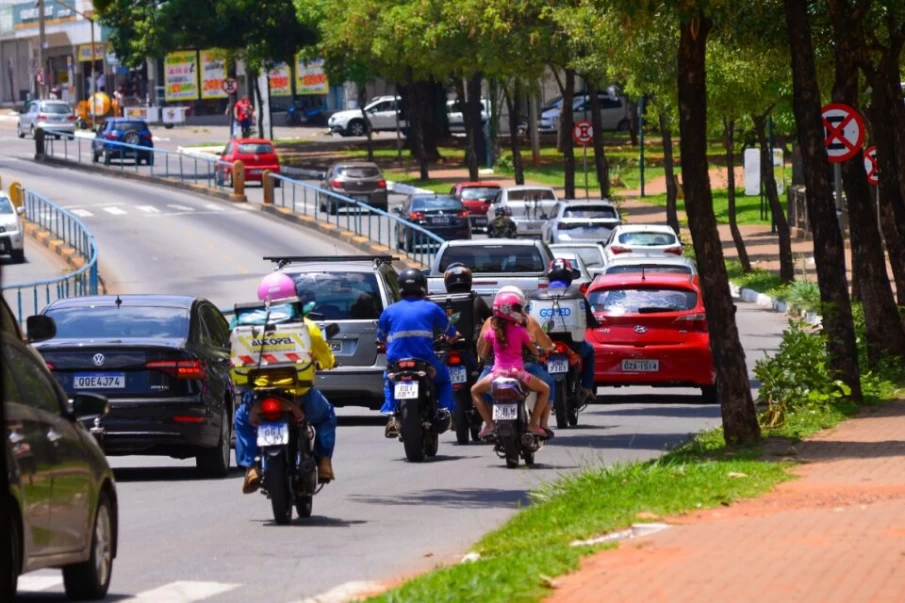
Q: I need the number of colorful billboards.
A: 4